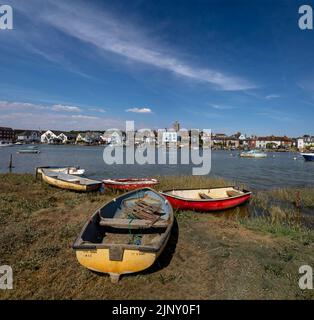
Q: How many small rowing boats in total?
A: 5